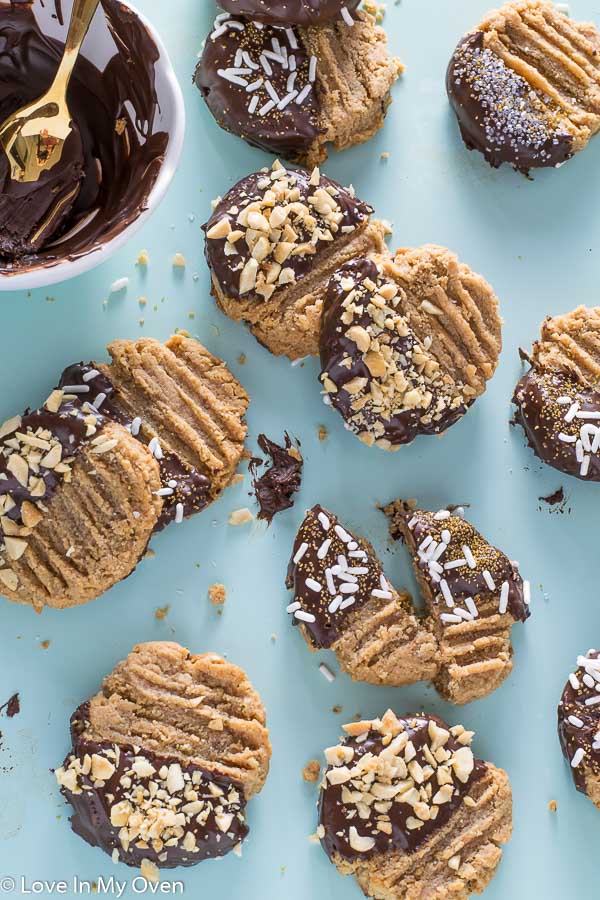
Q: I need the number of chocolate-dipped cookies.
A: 12